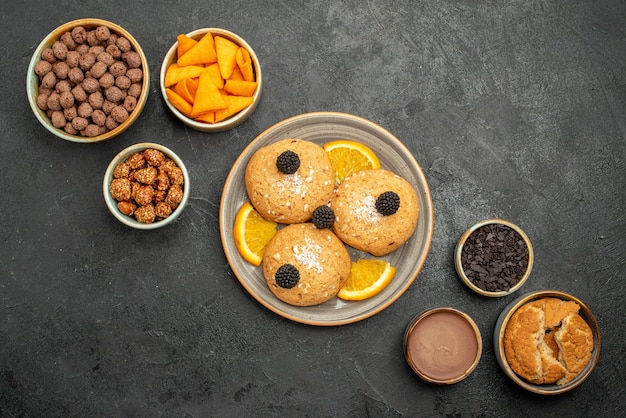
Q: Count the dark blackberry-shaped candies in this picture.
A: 4